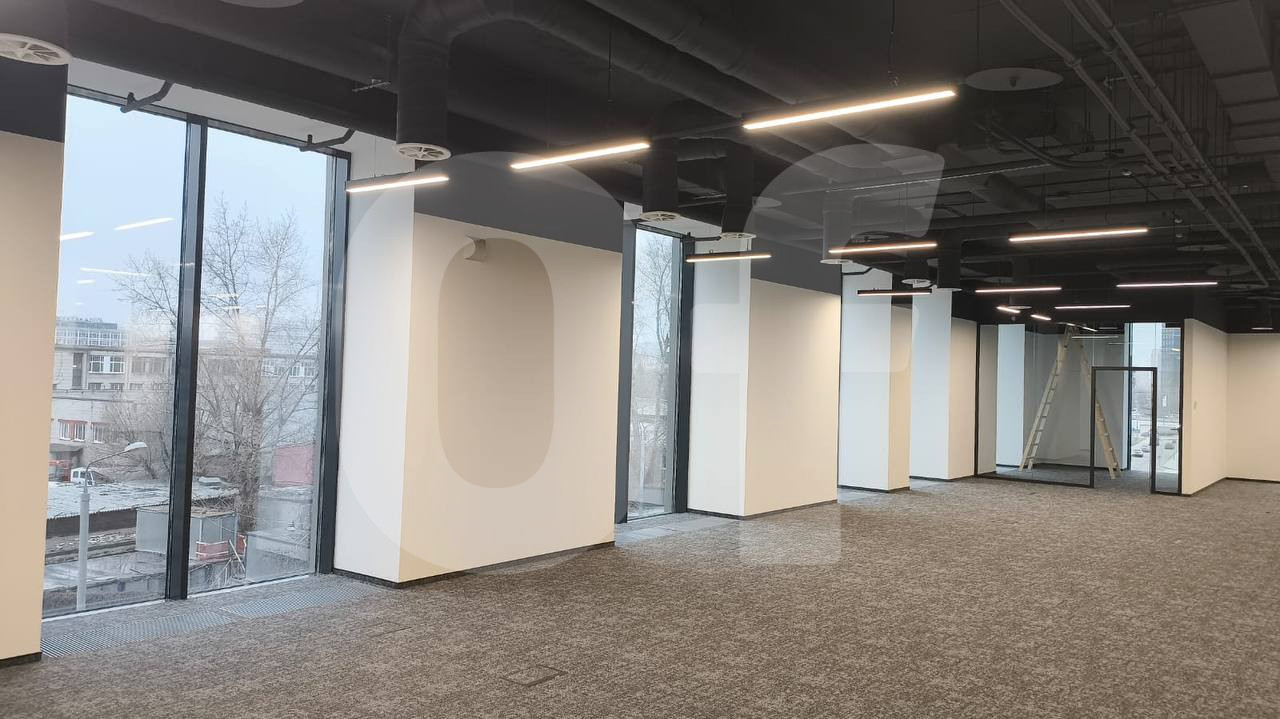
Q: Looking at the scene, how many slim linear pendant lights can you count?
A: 12